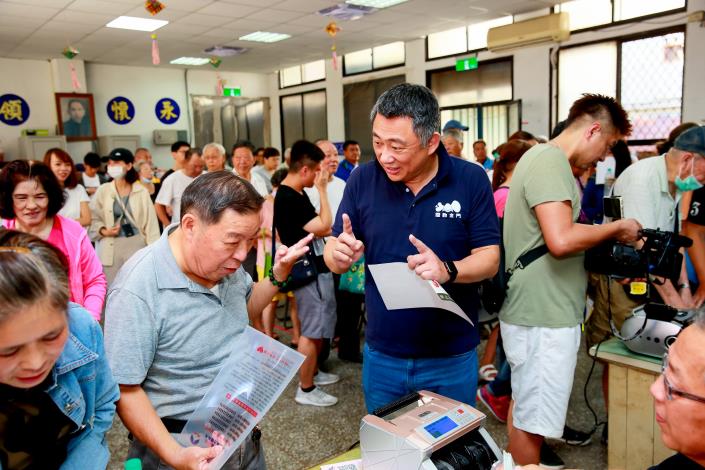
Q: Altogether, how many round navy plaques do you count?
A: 3